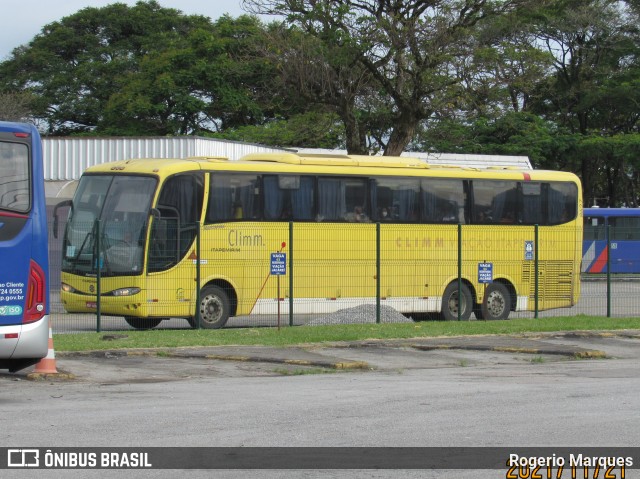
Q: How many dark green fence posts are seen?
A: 7